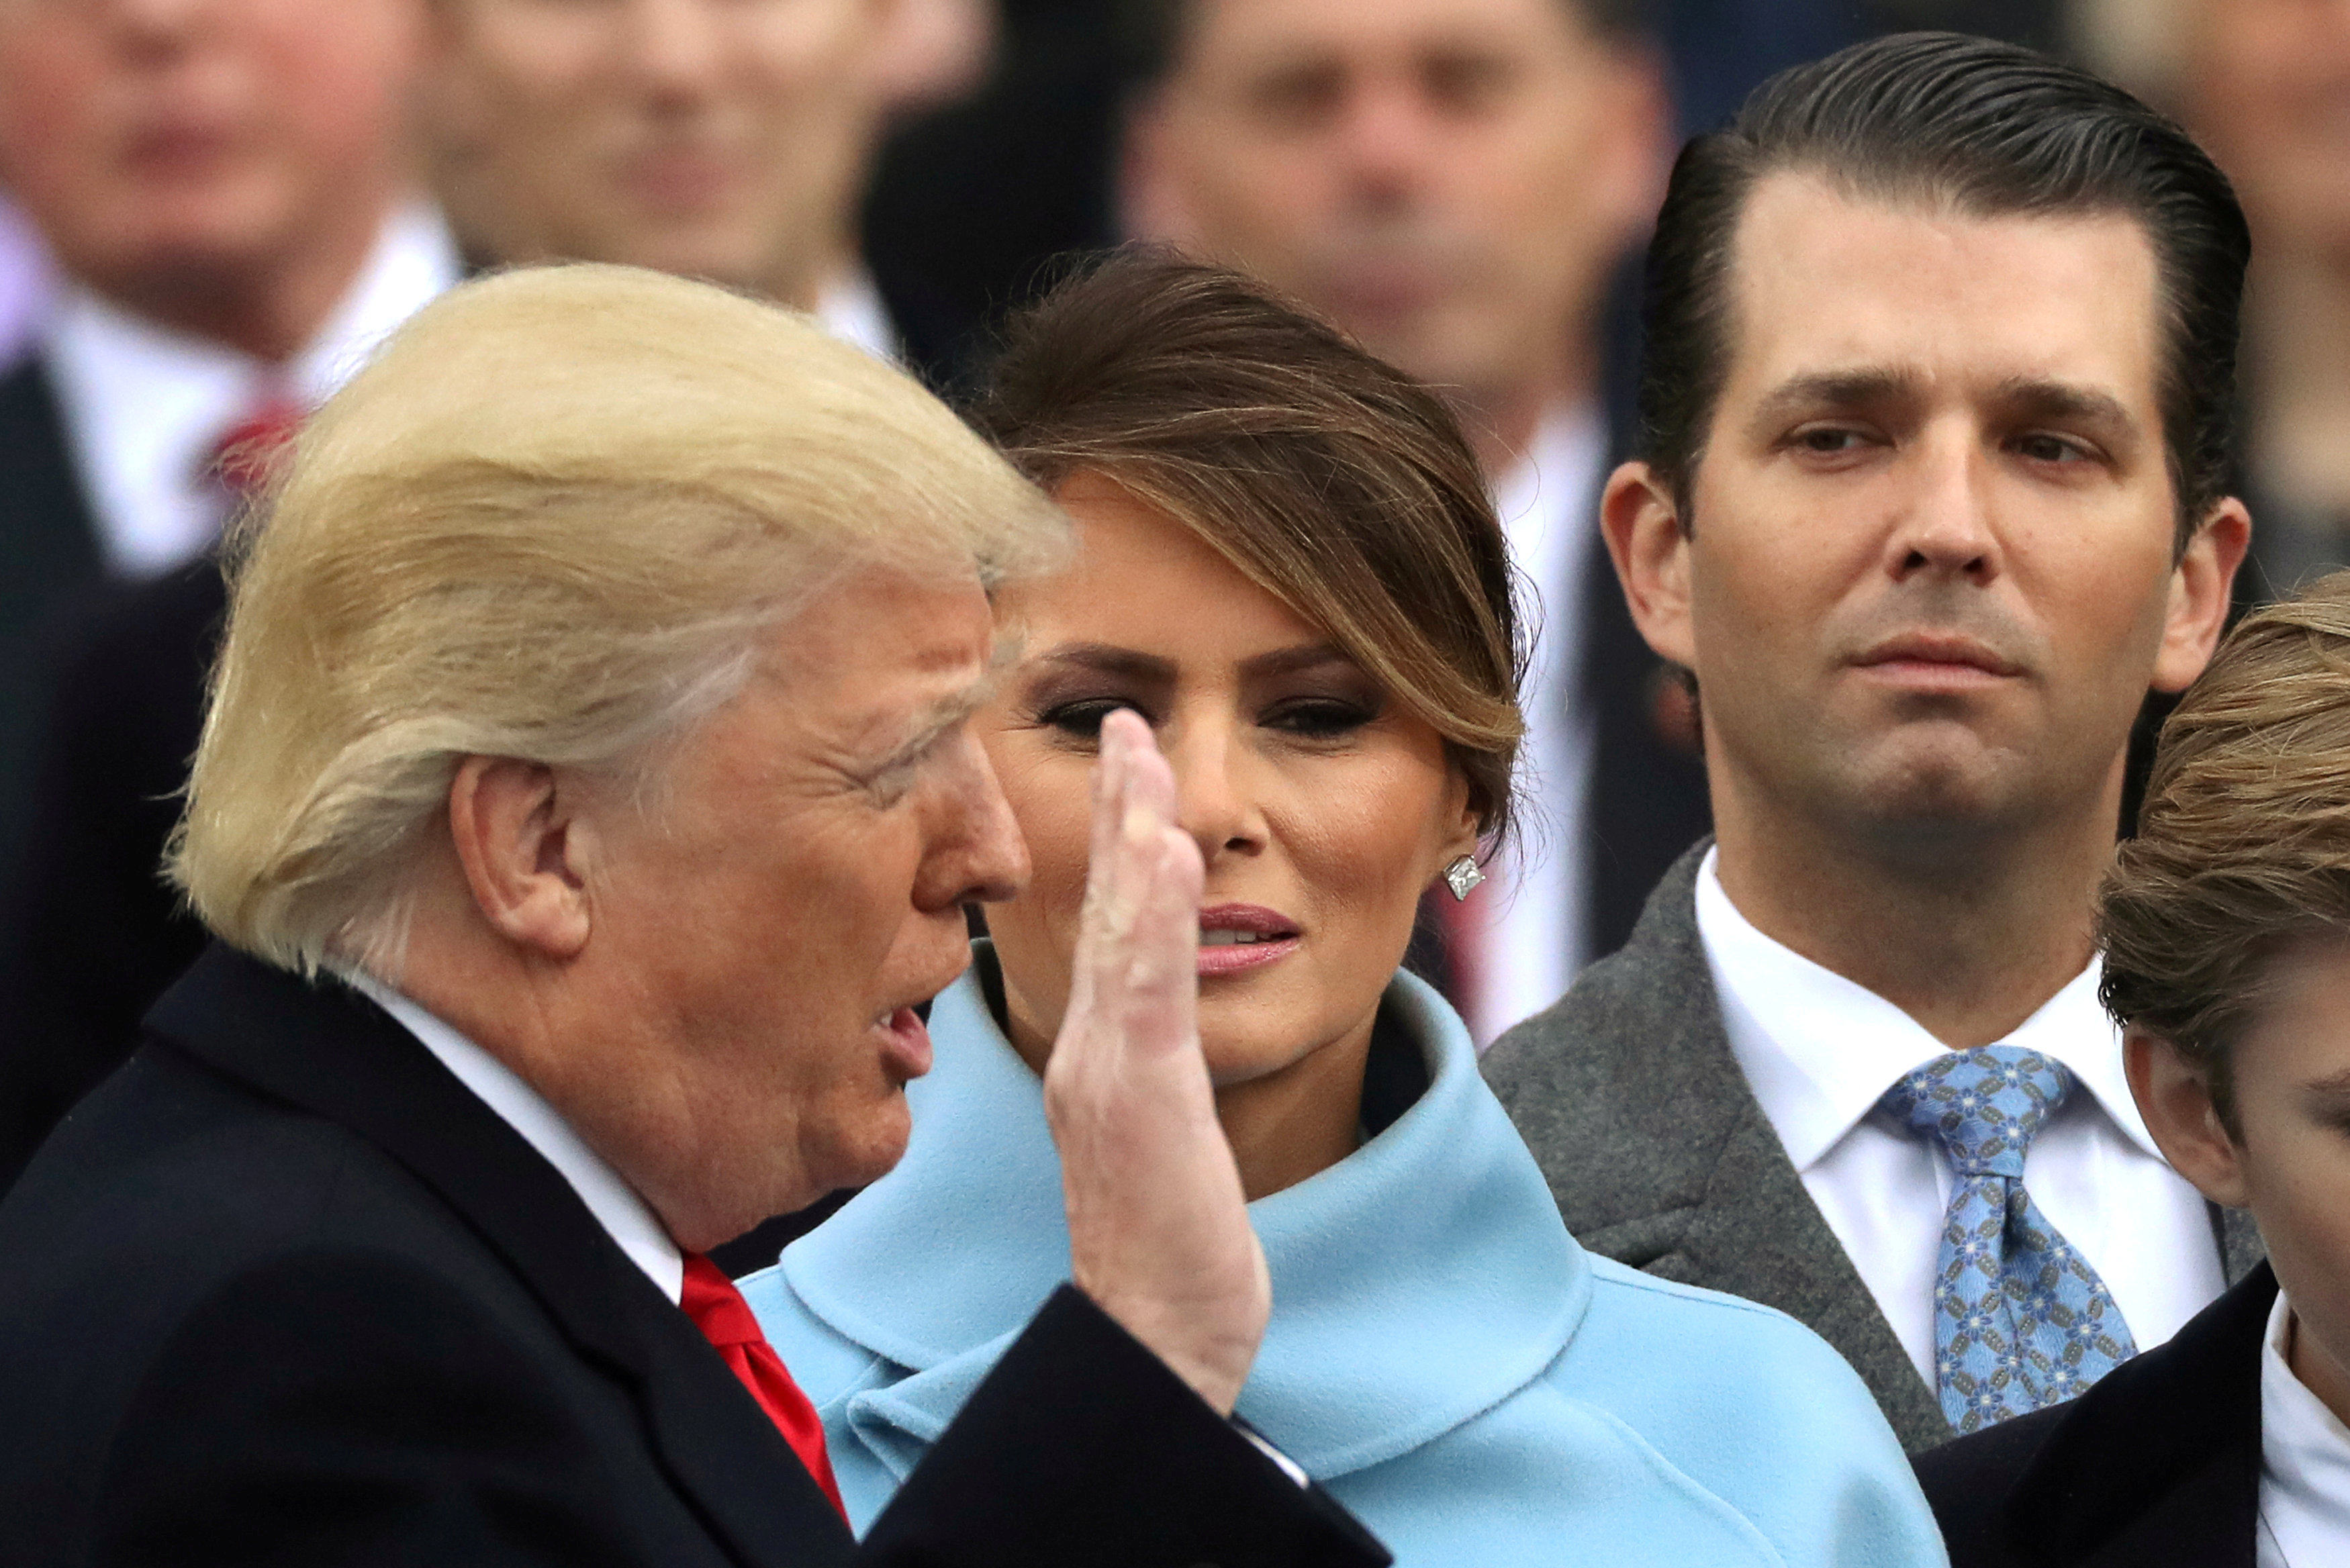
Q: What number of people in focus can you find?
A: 4